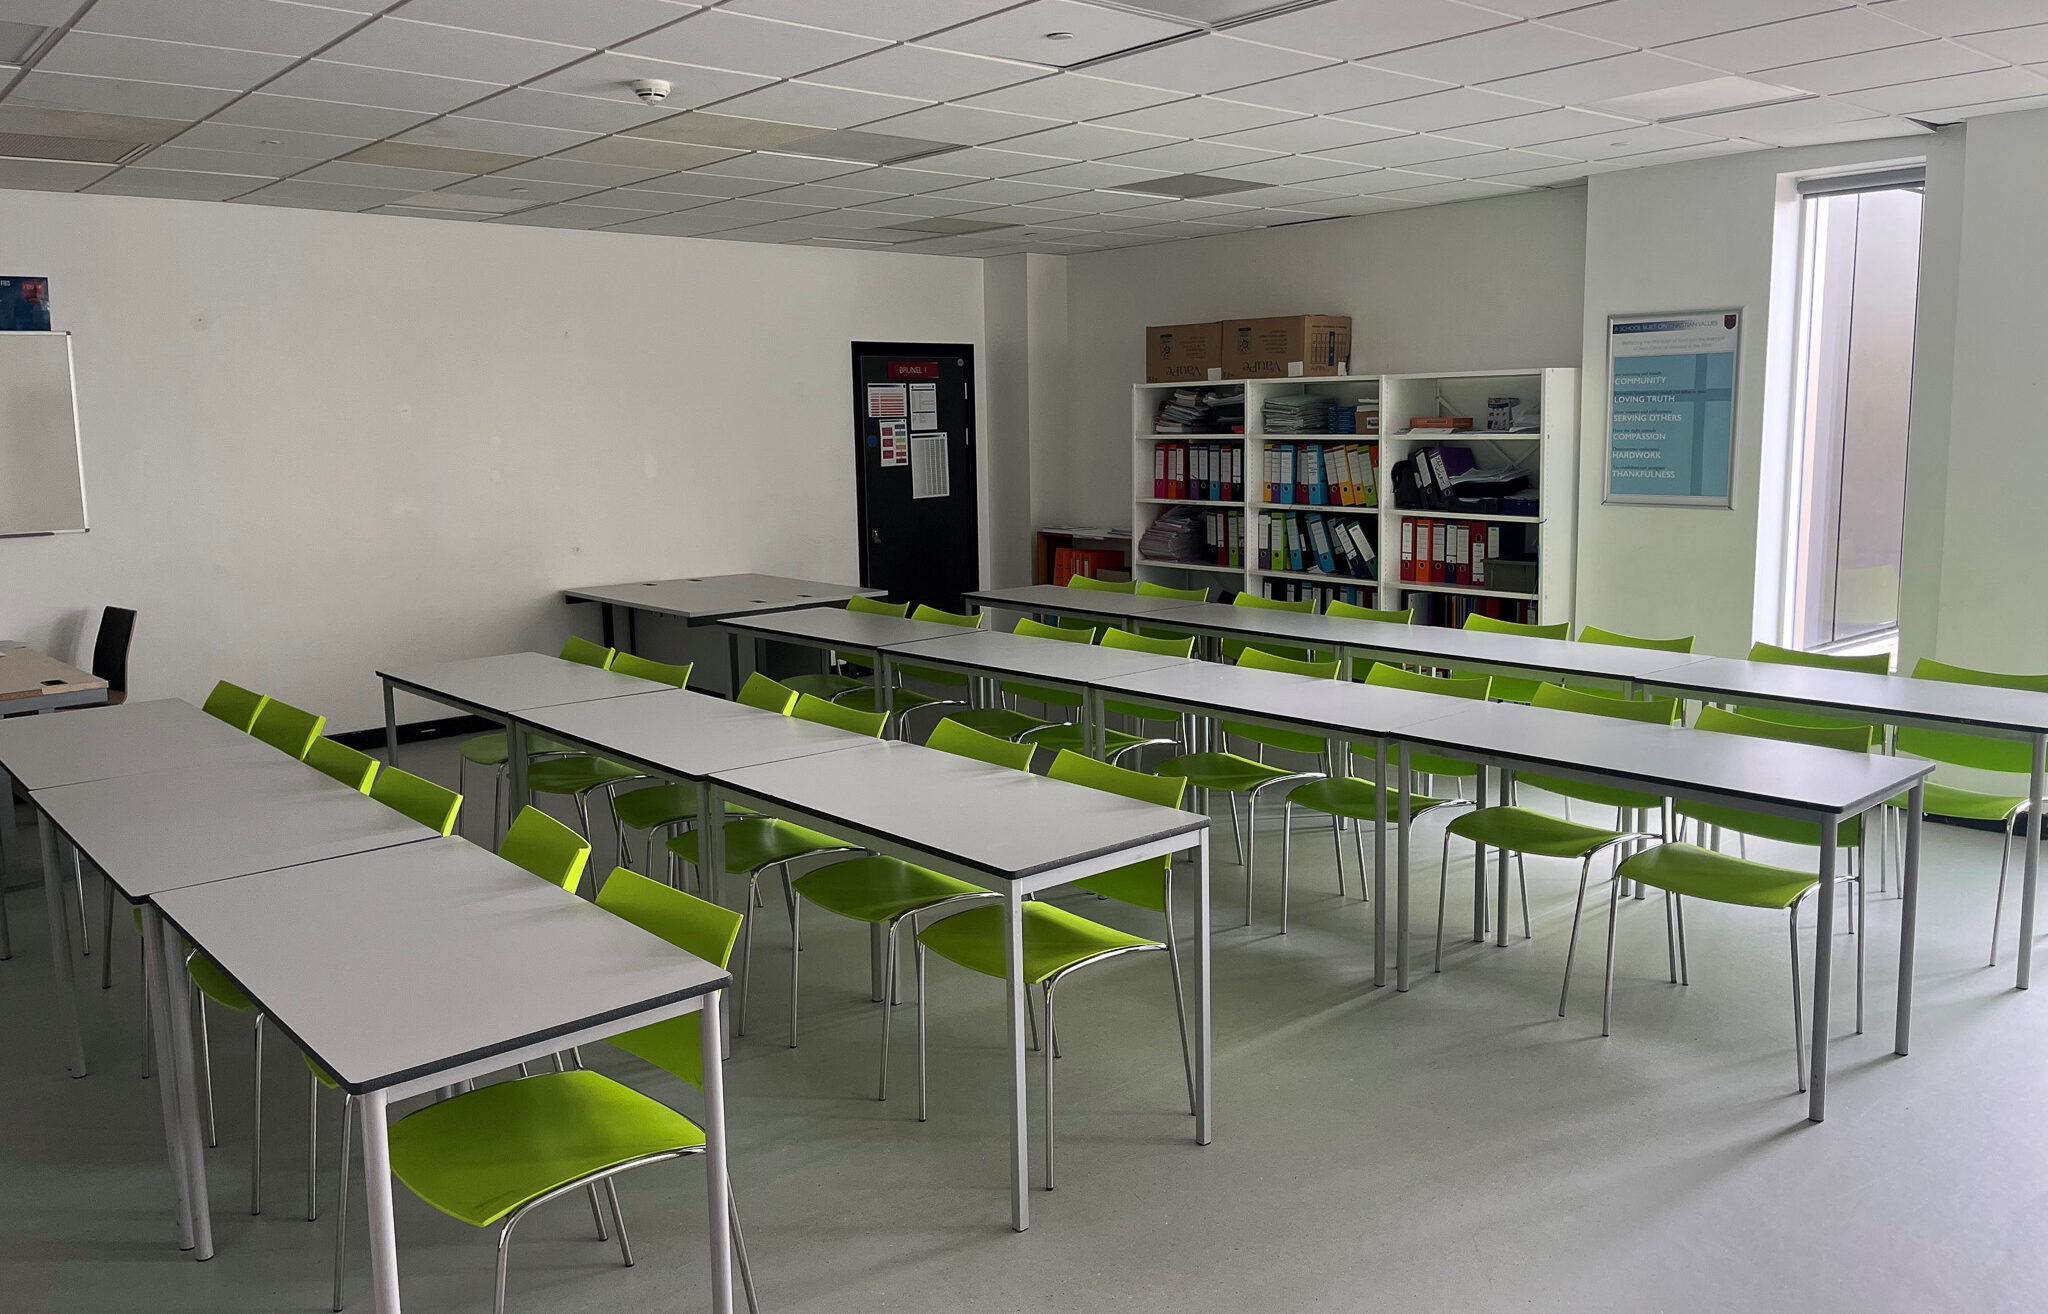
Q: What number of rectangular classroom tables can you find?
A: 14